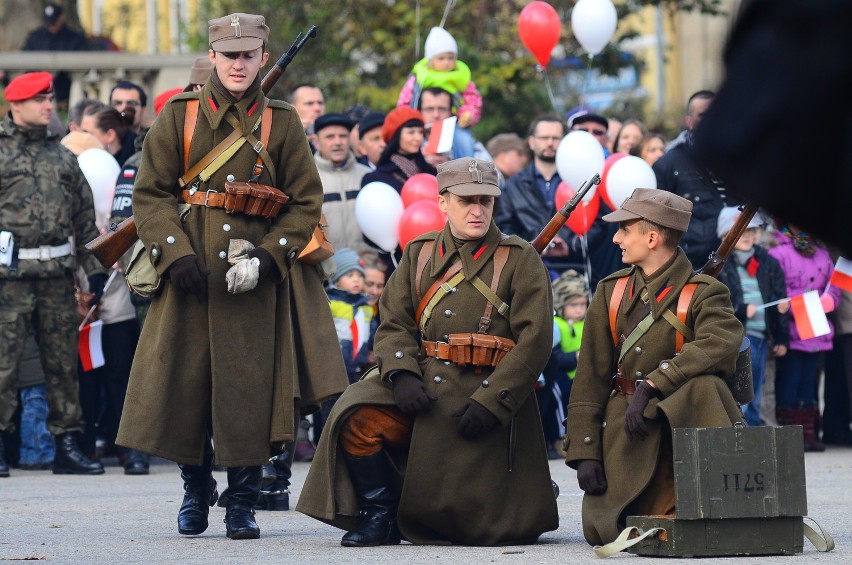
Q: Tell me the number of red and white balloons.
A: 10